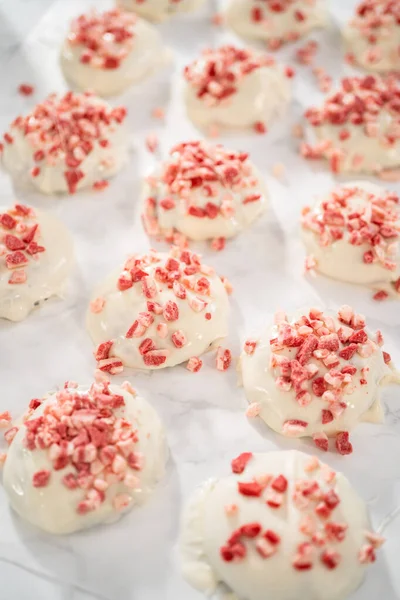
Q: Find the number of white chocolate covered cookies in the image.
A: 14